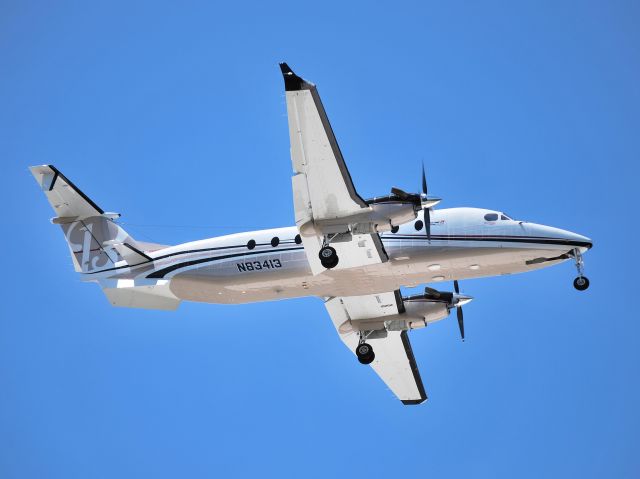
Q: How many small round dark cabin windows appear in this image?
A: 5